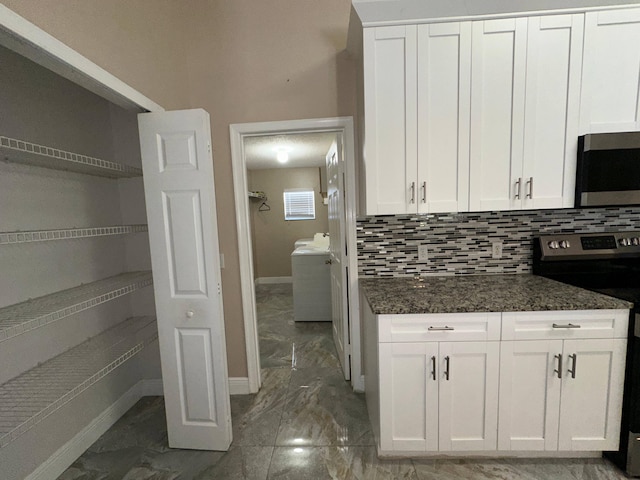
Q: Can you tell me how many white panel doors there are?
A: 2